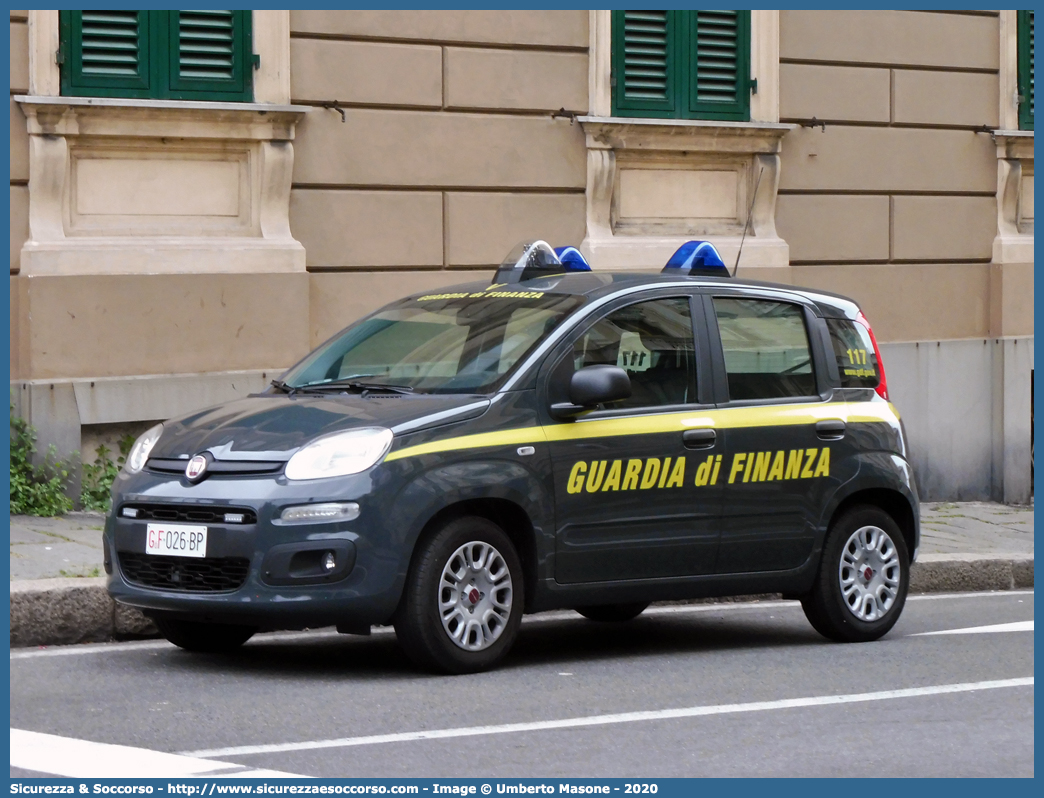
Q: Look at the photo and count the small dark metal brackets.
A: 4